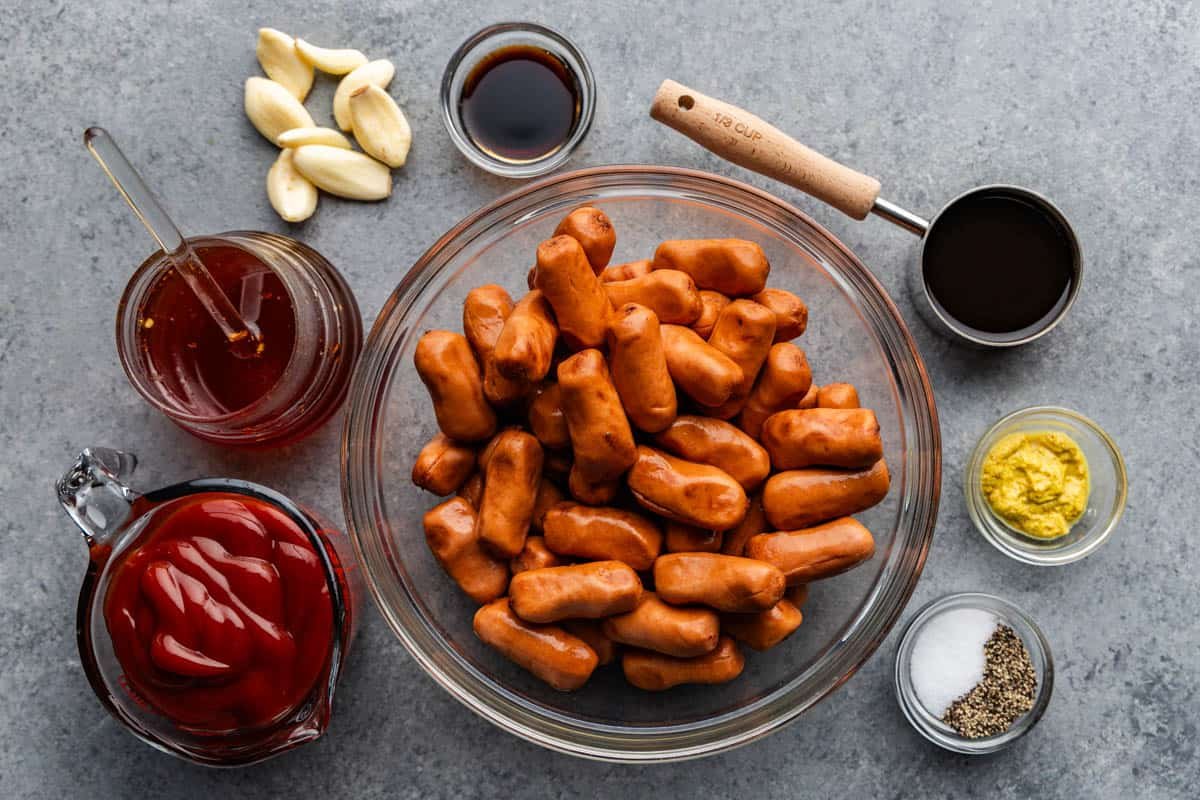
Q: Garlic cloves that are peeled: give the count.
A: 8